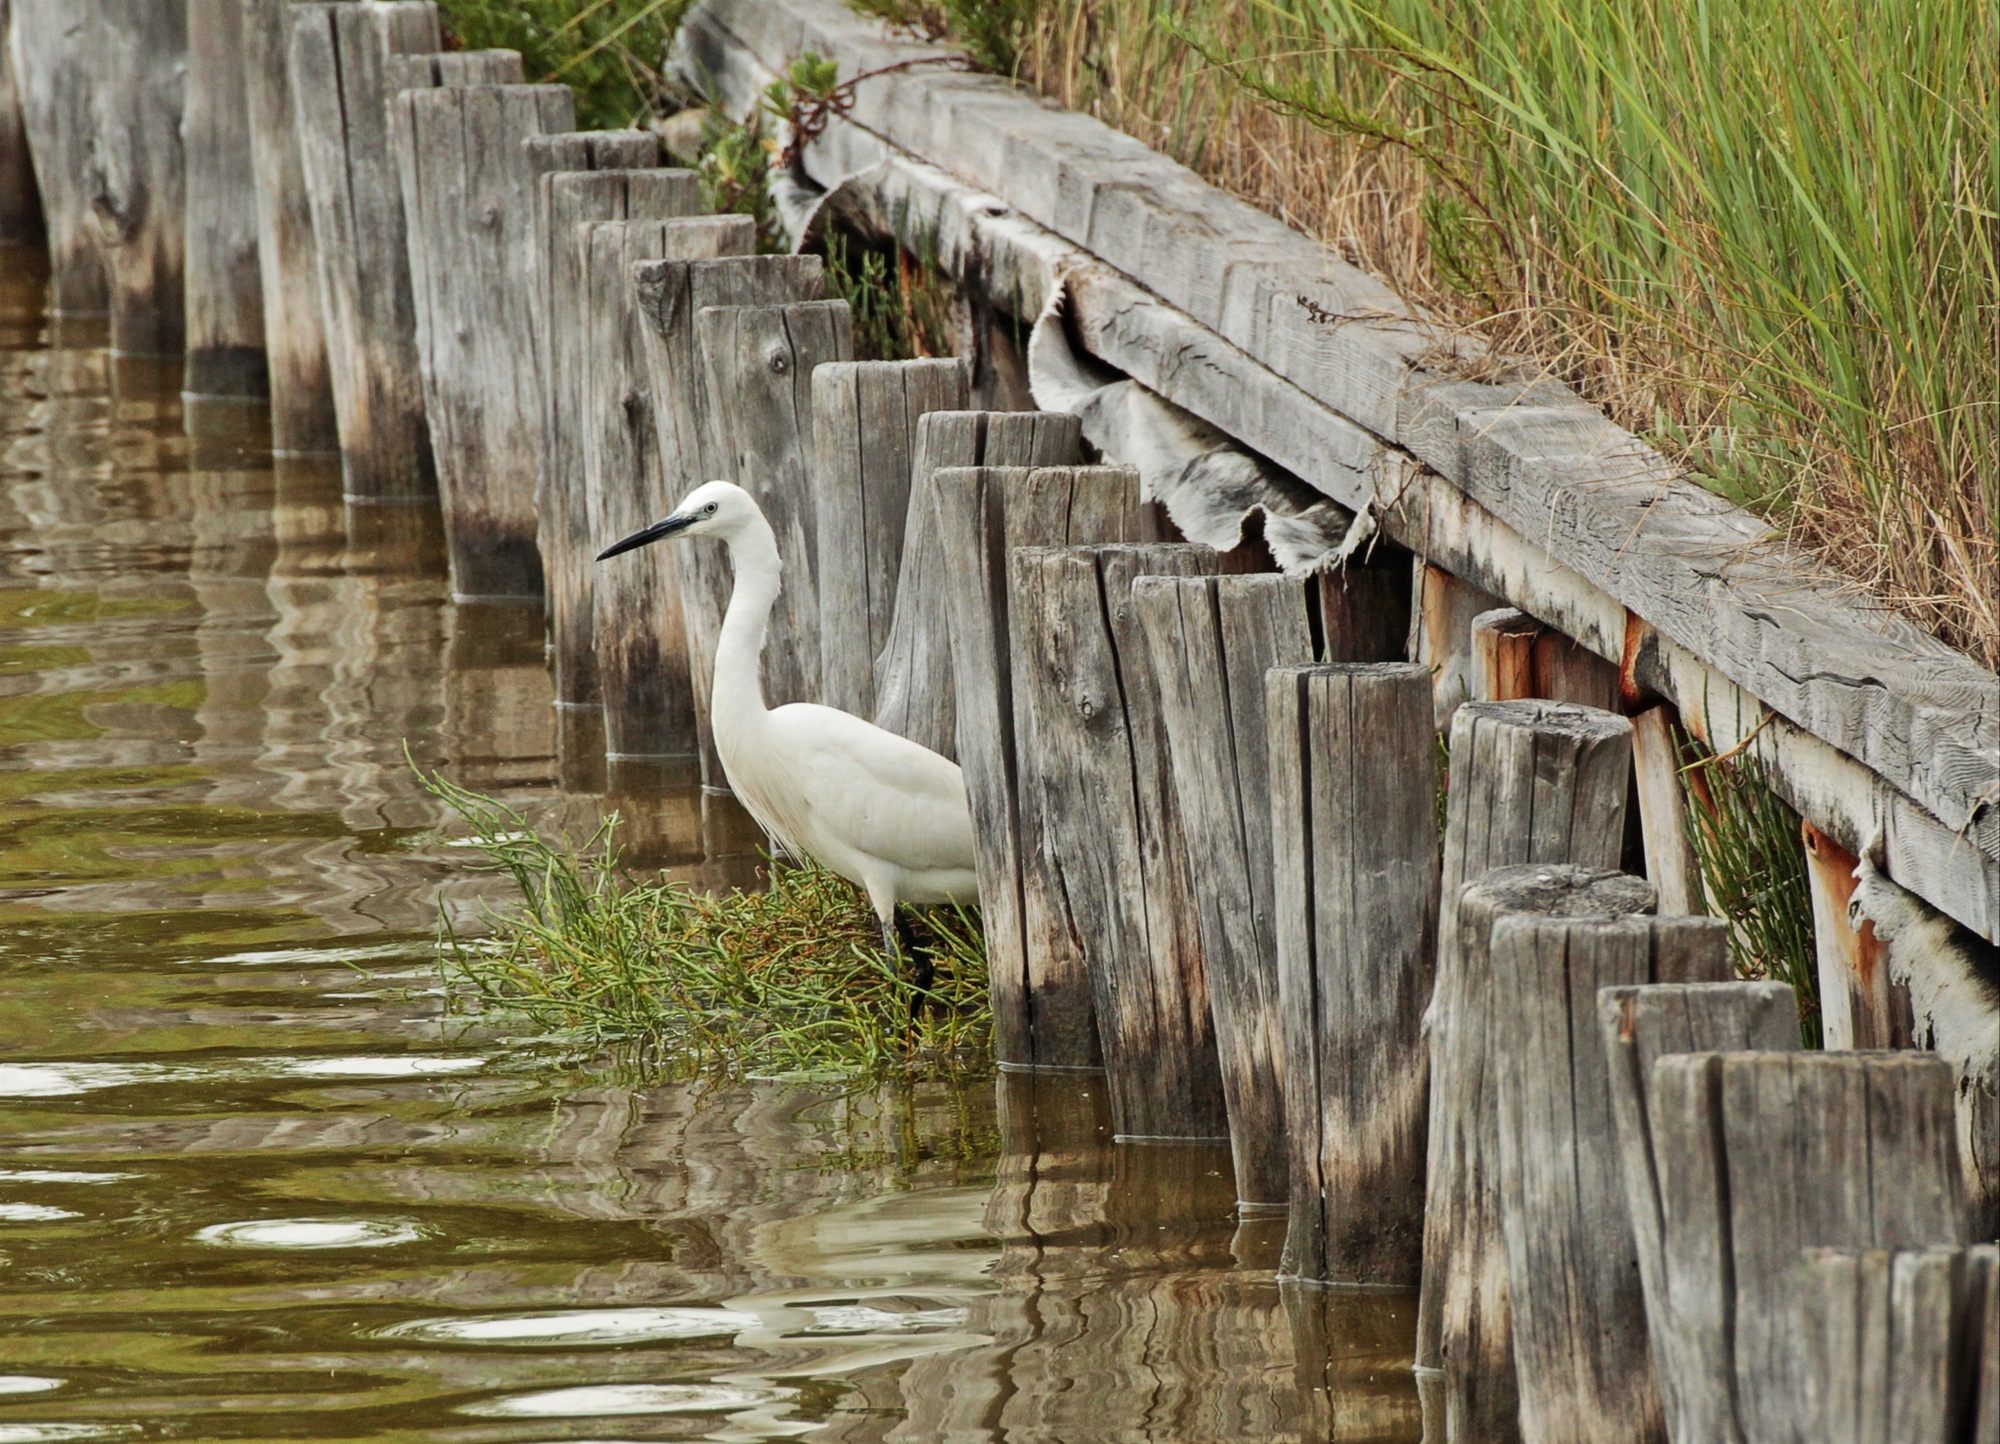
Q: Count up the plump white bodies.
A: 1